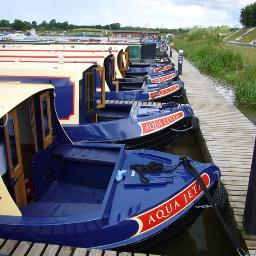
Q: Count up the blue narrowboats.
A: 5